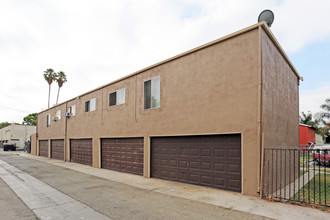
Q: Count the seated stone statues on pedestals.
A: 0